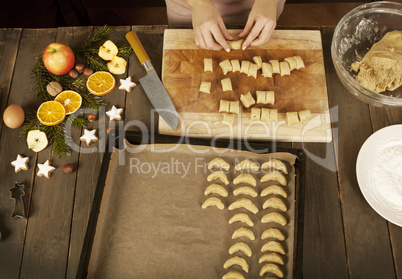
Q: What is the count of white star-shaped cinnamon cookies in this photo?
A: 5